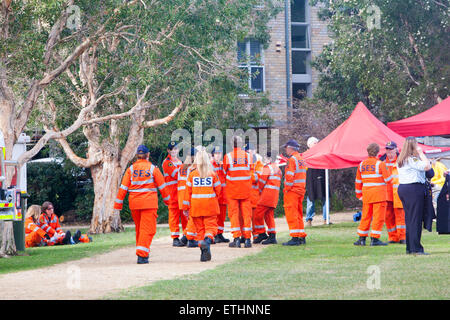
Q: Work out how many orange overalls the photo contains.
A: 13